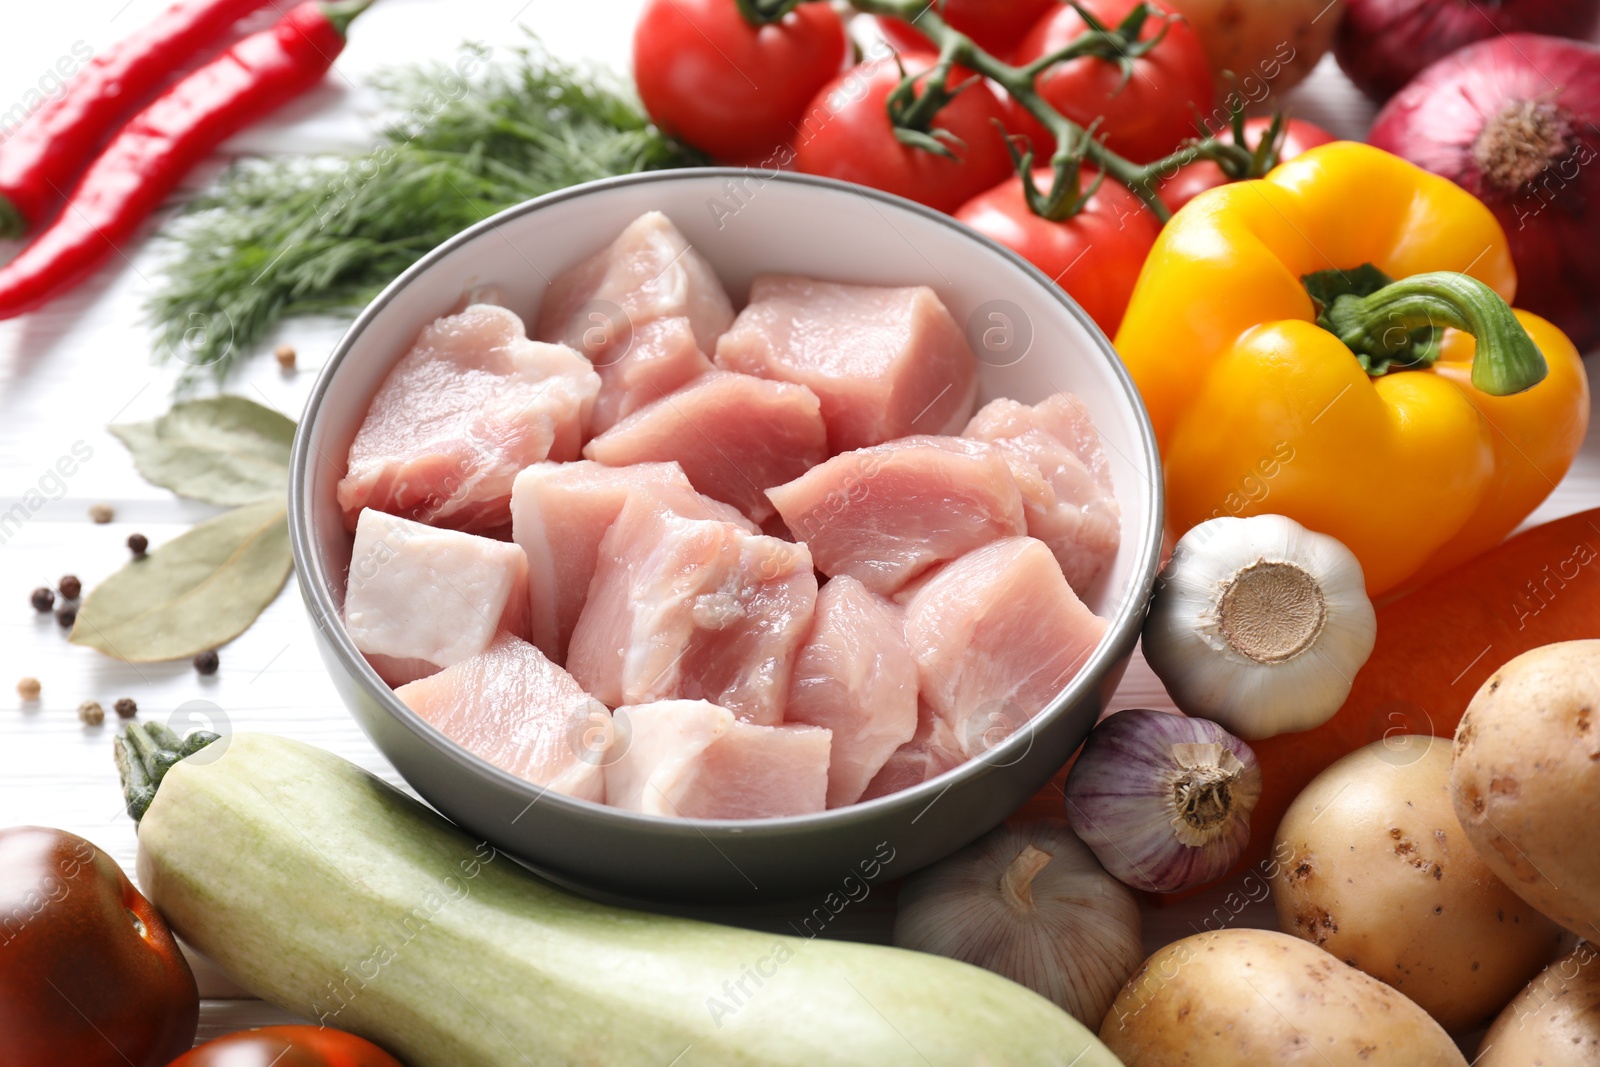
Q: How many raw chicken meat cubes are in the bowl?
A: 13